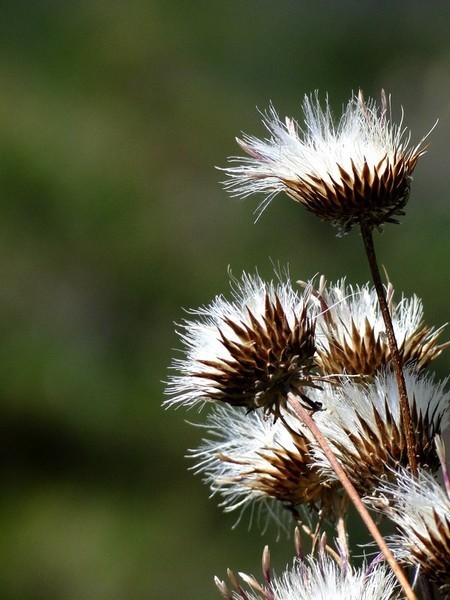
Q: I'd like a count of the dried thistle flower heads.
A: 7